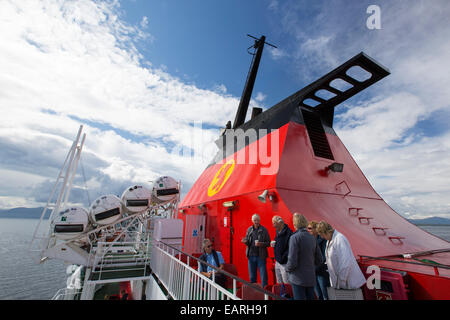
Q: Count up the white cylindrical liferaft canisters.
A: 4